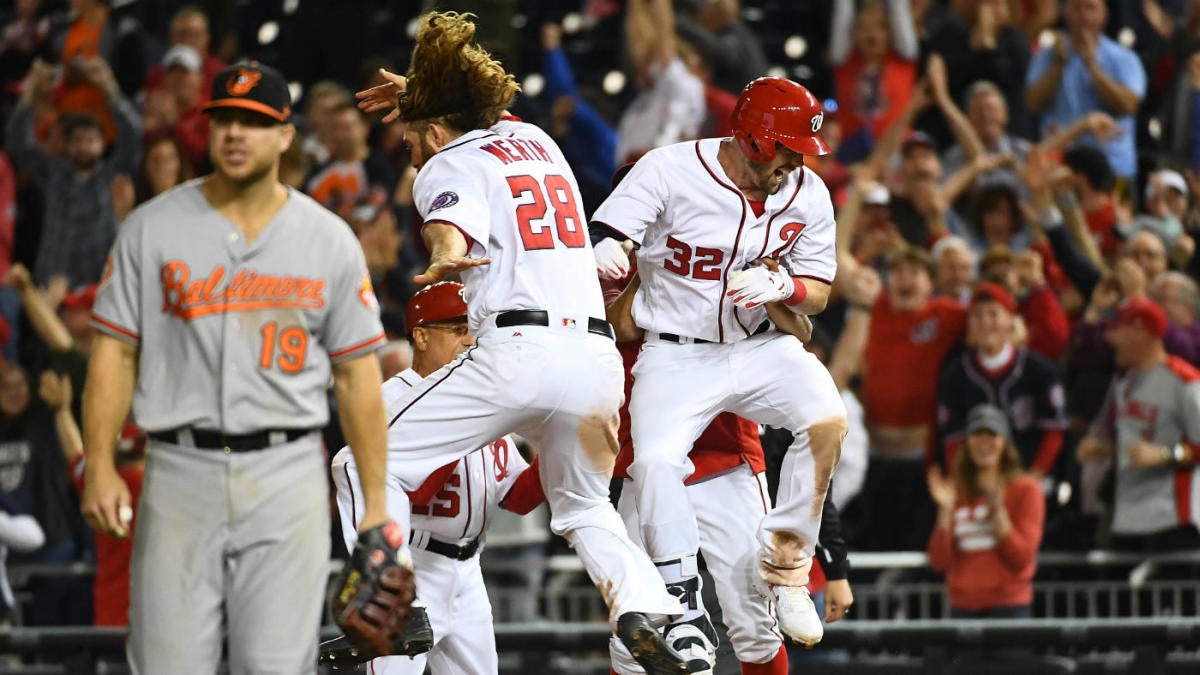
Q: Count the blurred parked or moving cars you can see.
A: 0